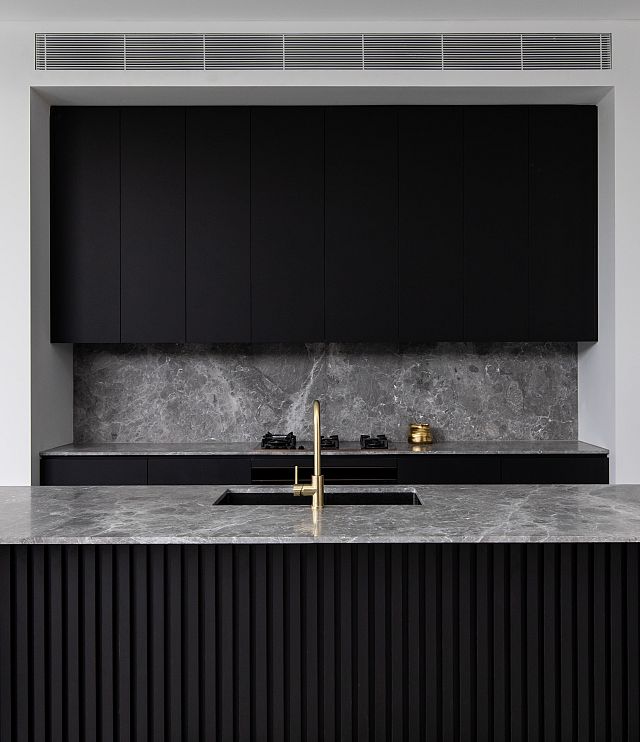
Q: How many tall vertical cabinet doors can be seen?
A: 8